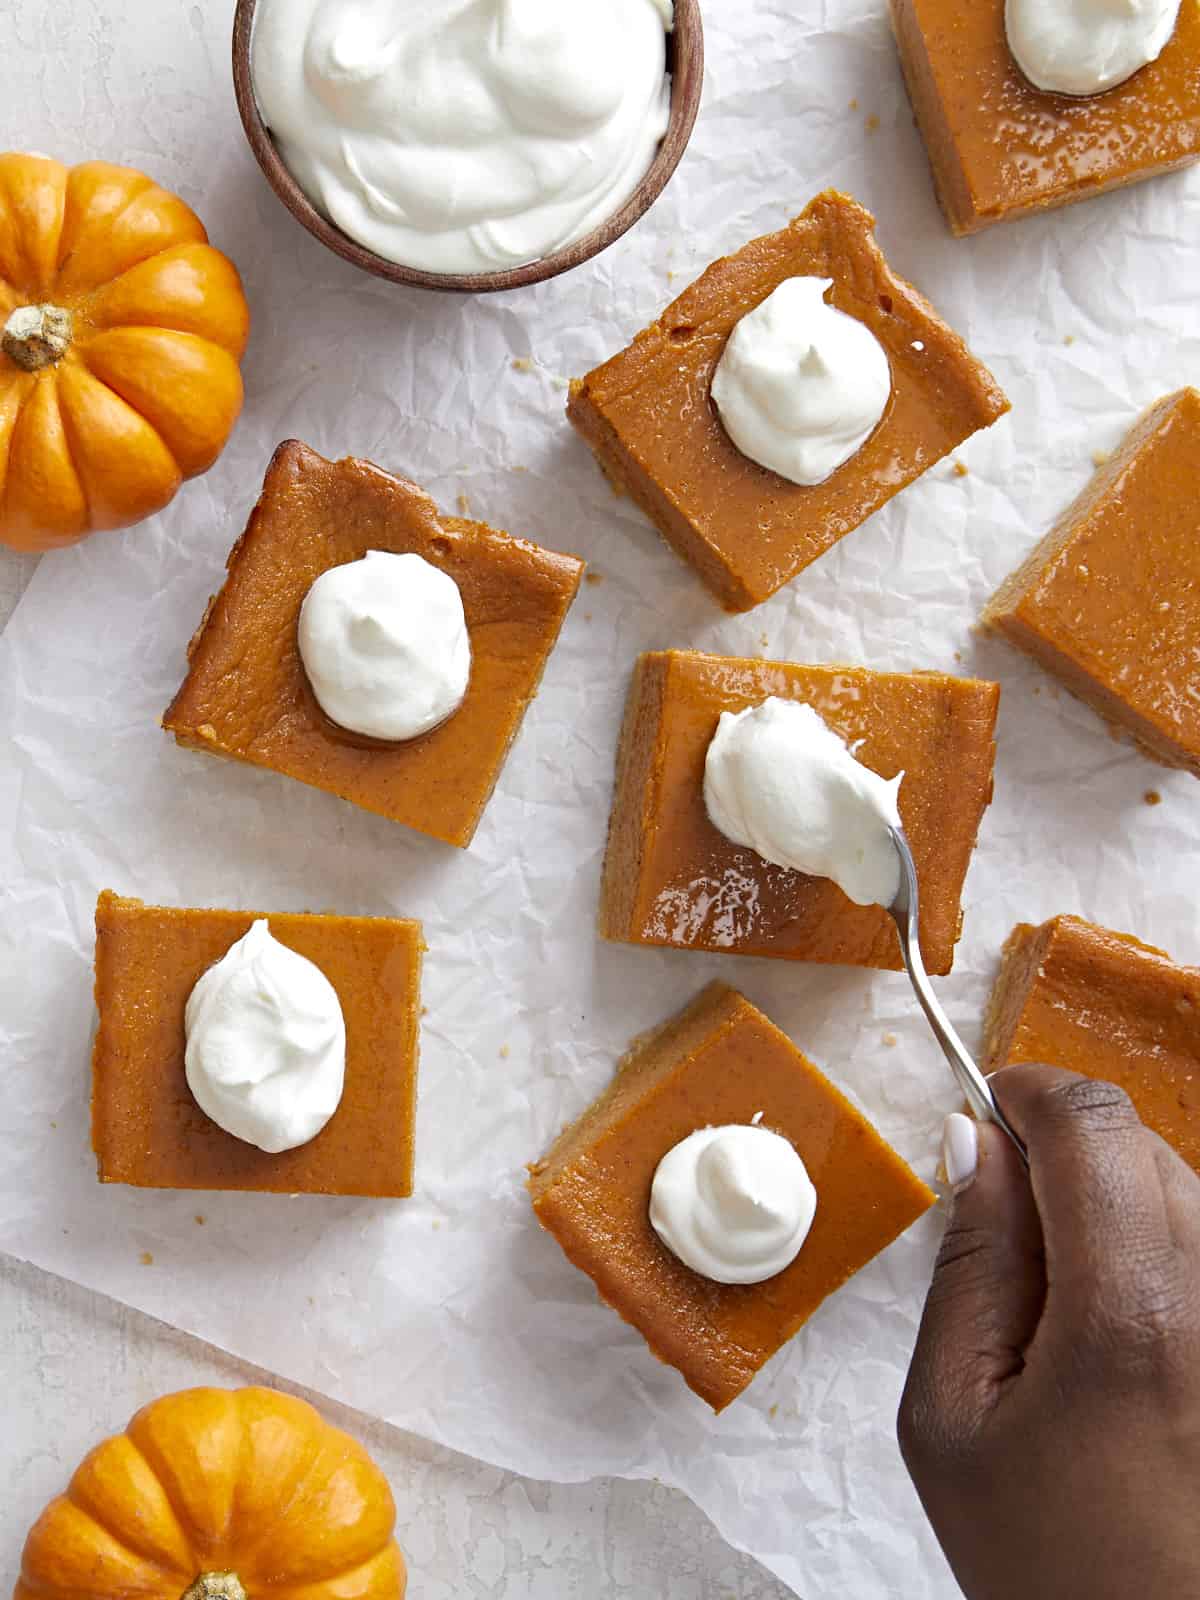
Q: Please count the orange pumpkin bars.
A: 8